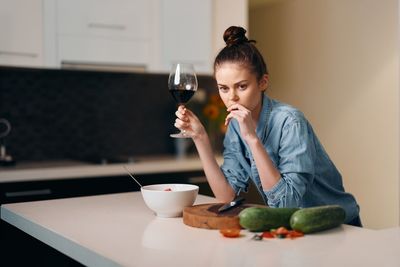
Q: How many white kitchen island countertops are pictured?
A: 1